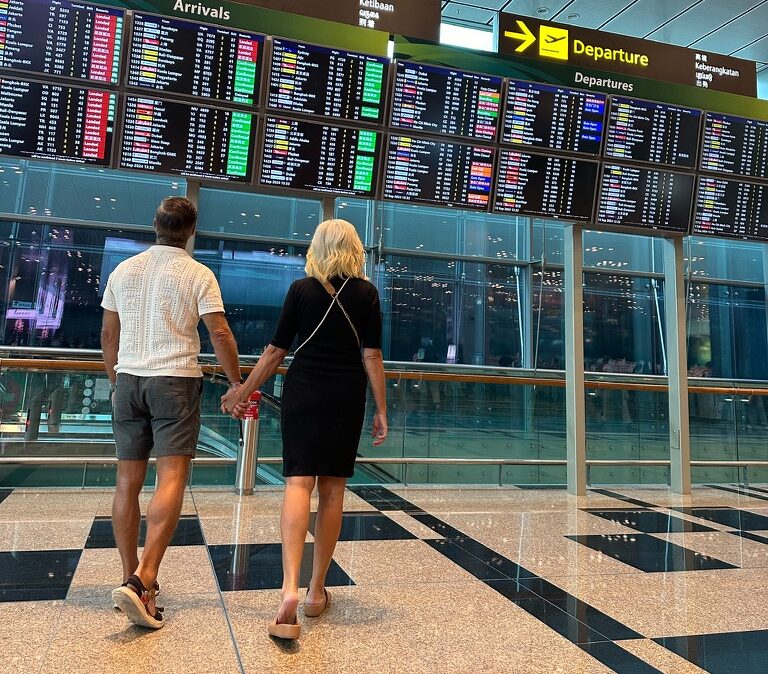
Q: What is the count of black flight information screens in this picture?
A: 14